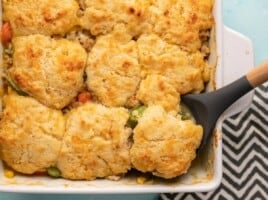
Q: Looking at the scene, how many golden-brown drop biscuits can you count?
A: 9